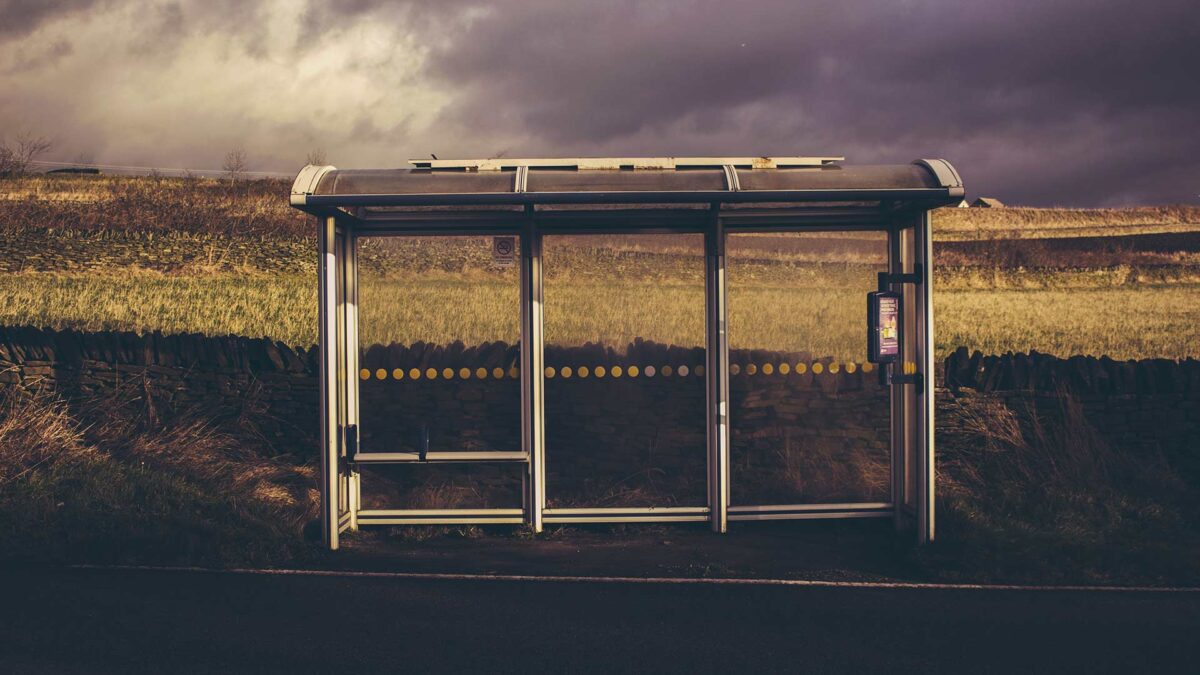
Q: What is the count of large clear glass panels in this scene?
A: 3